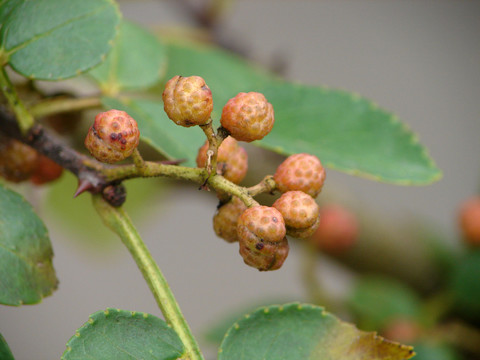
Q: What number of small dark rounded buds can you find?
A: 1